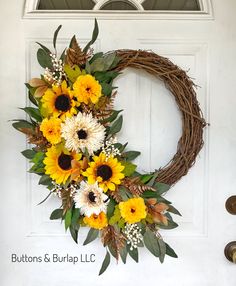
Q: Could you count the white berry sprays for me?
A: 4